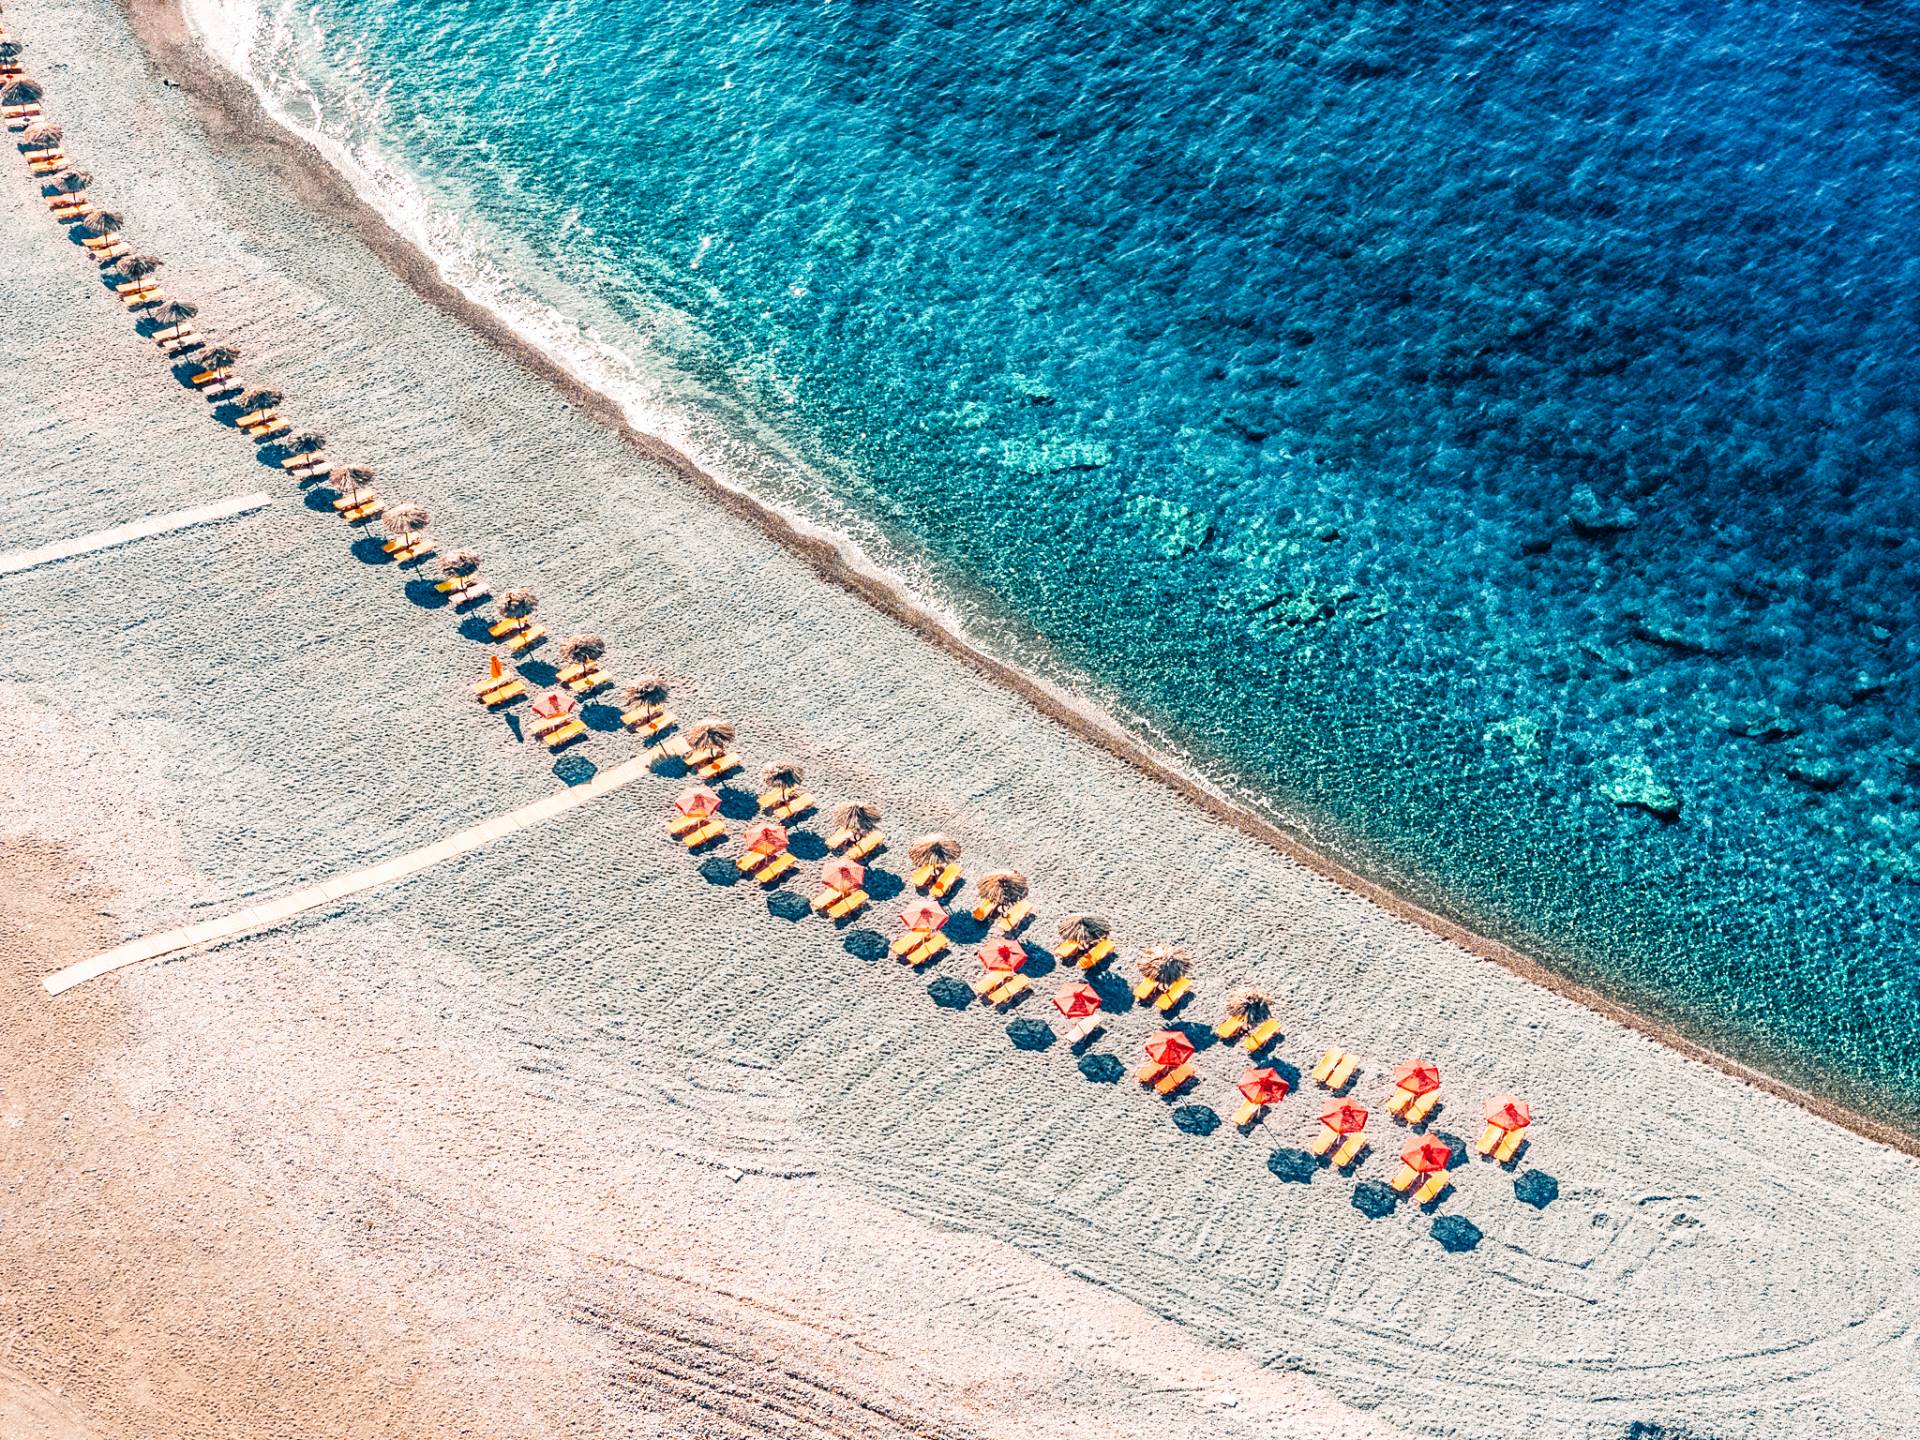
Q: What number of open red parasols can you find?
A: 13